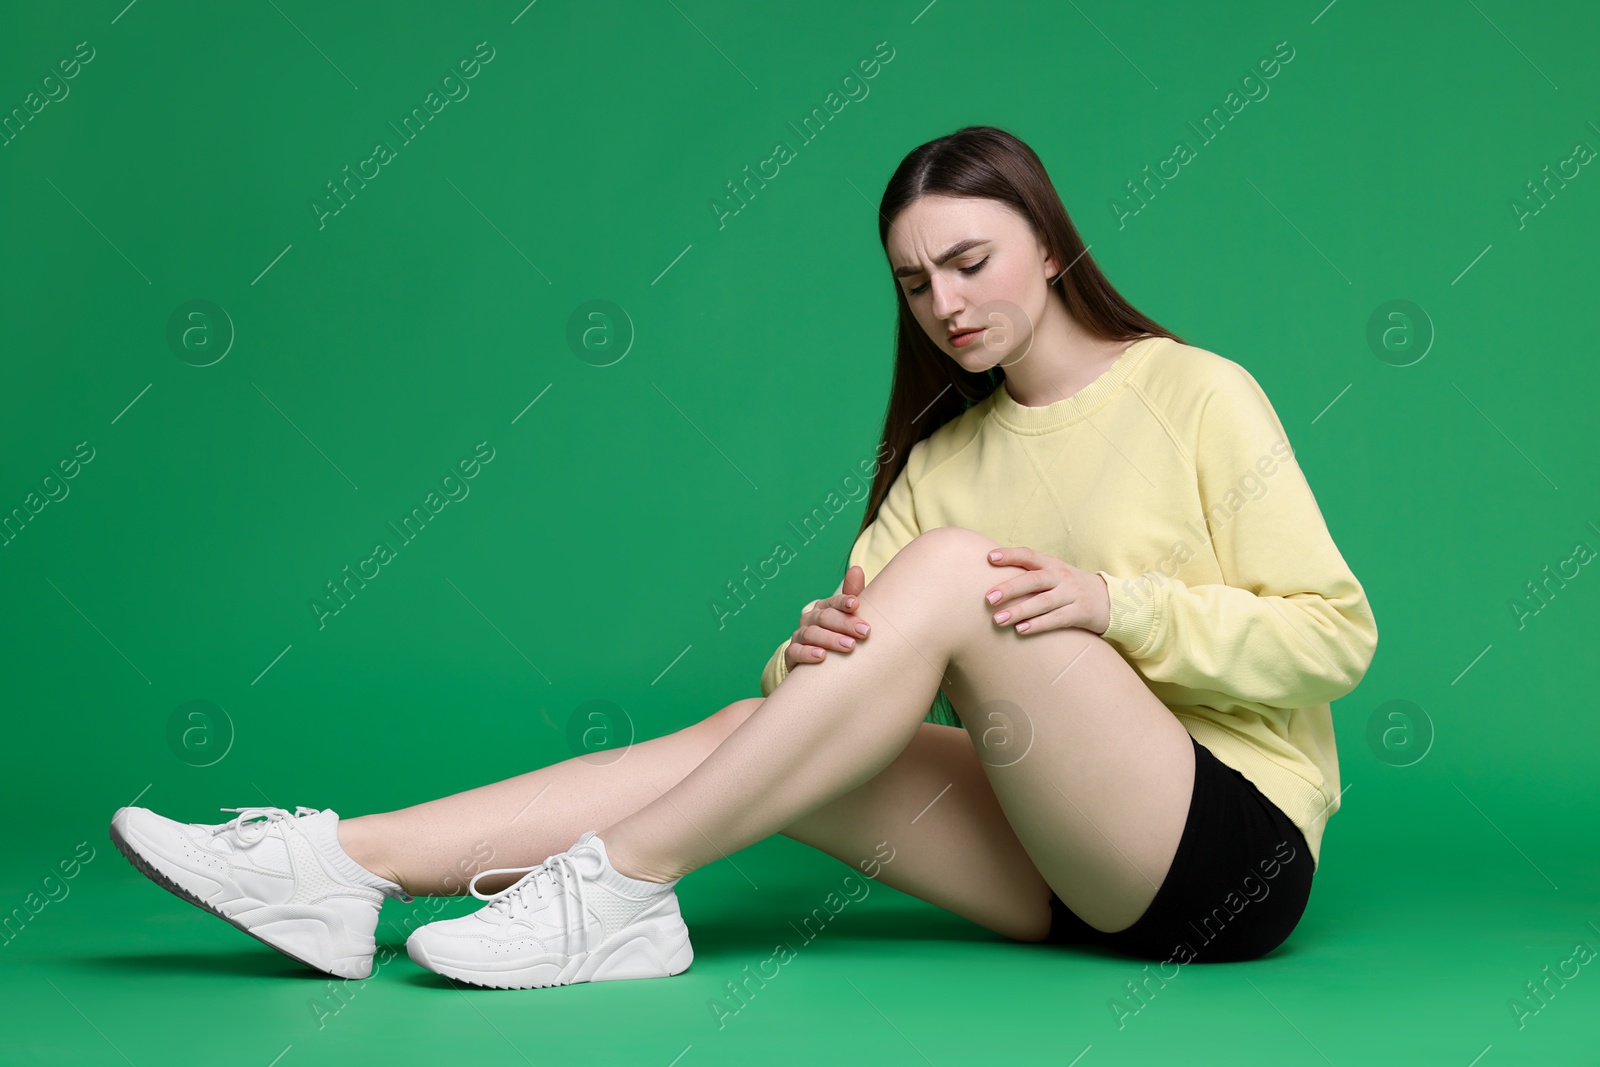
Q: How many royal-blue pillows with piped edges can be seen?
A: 0